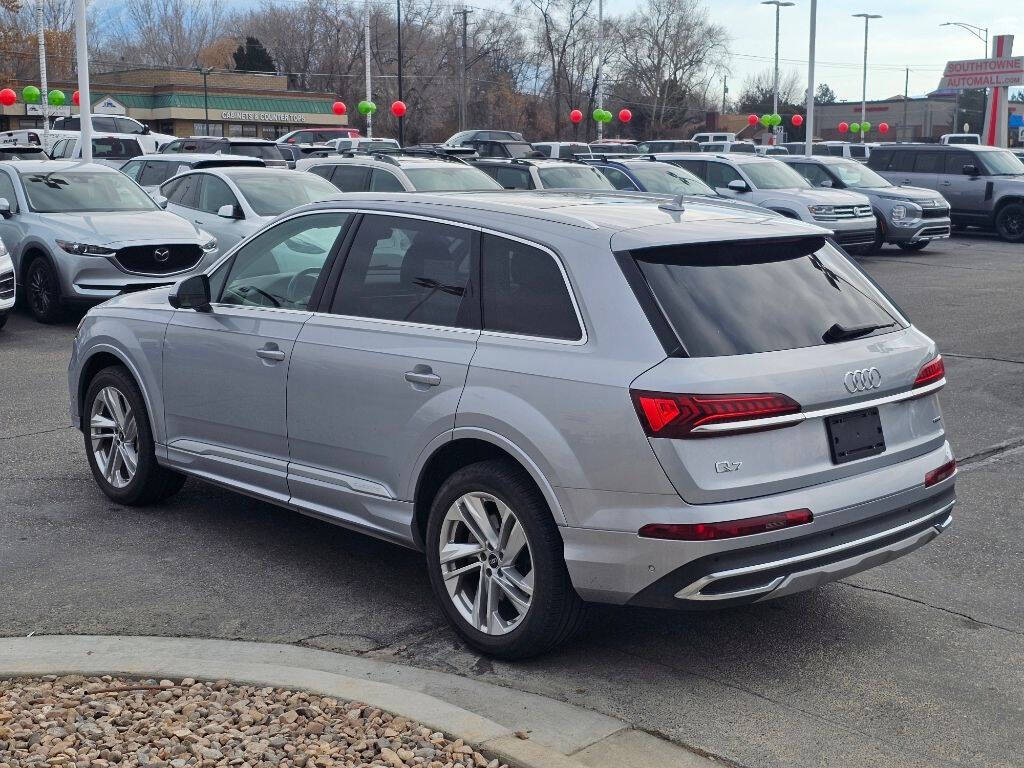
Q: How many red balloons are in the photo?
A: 10